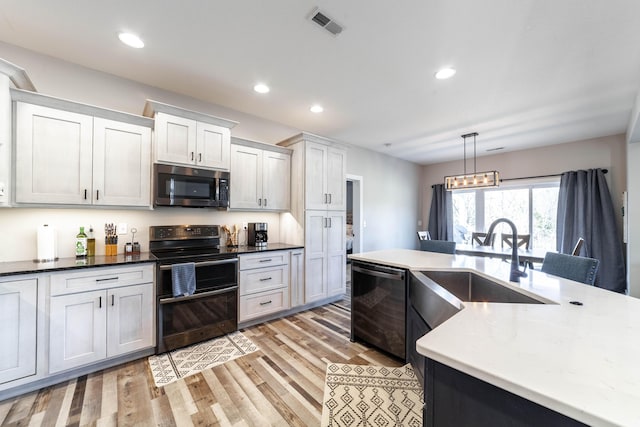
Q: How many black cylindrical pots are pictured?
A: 0